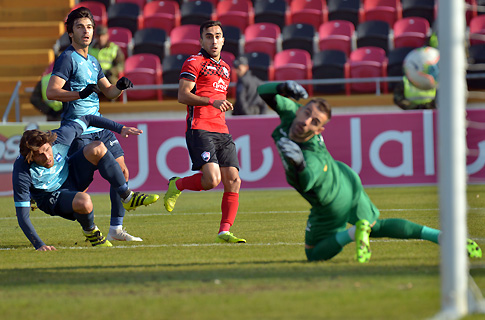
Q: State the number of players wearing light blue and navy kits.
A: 2